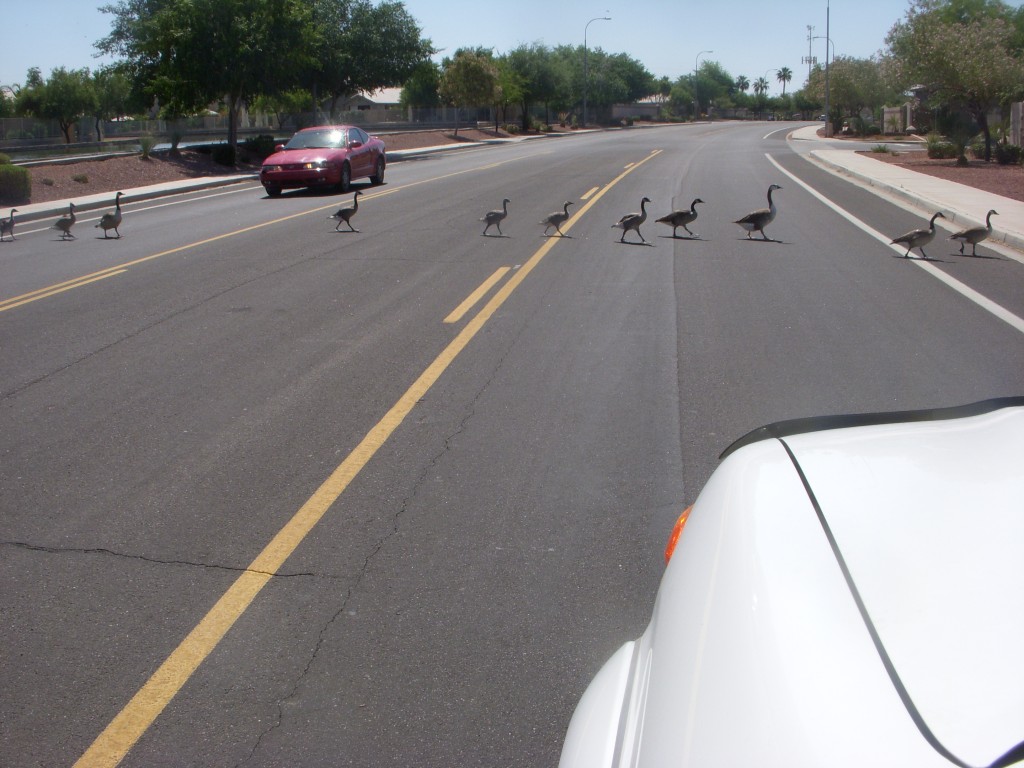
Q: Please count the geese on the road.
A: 11